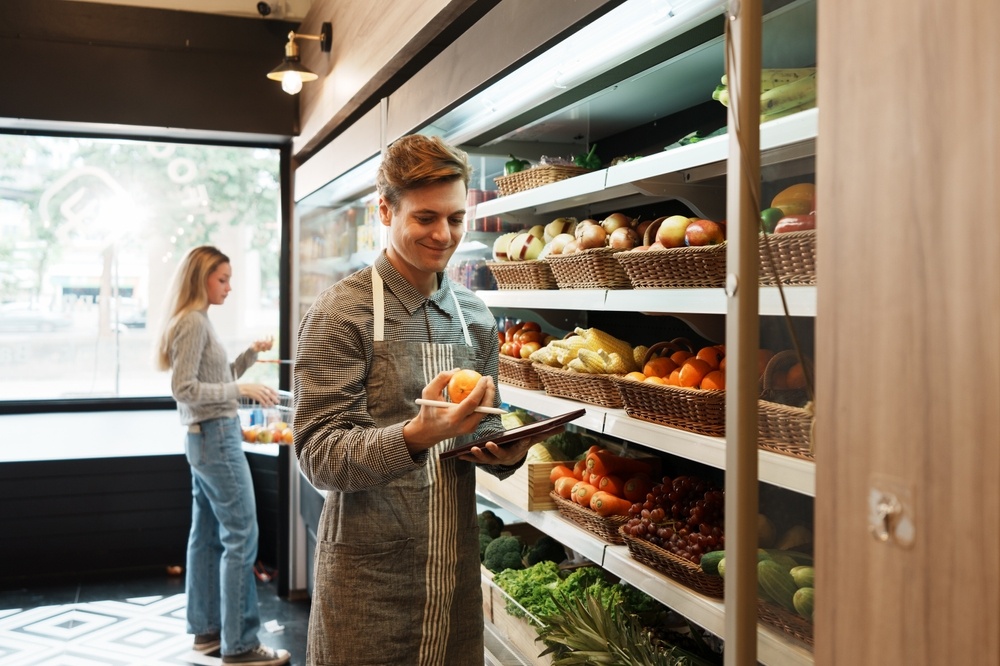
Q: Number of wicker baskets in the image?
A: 12